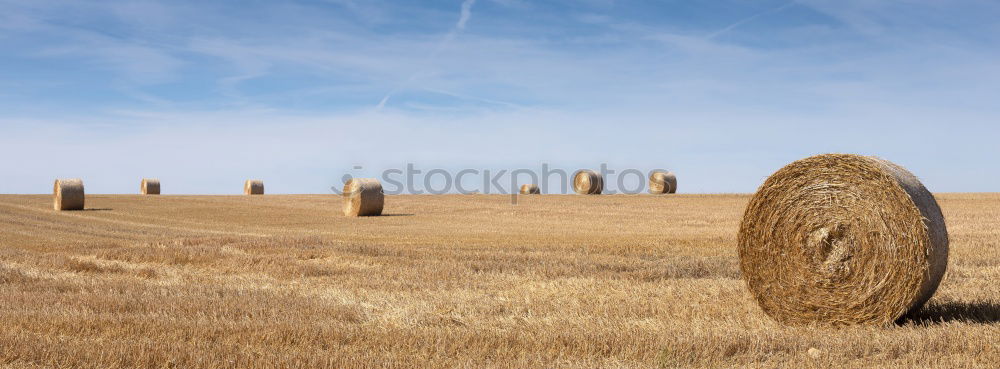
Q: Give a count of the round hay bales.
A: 8